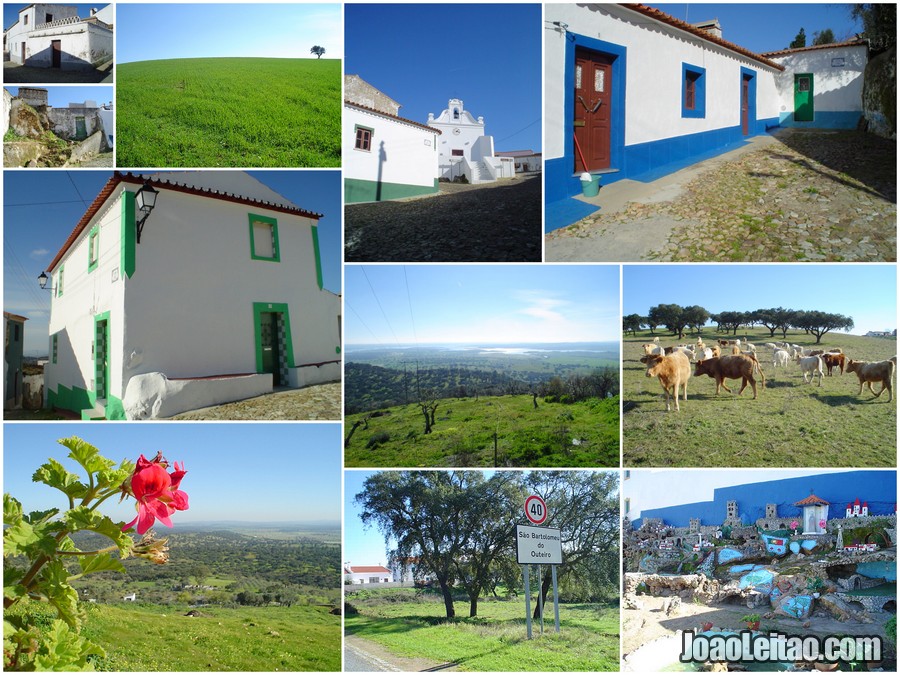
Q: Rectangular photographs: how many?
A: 11